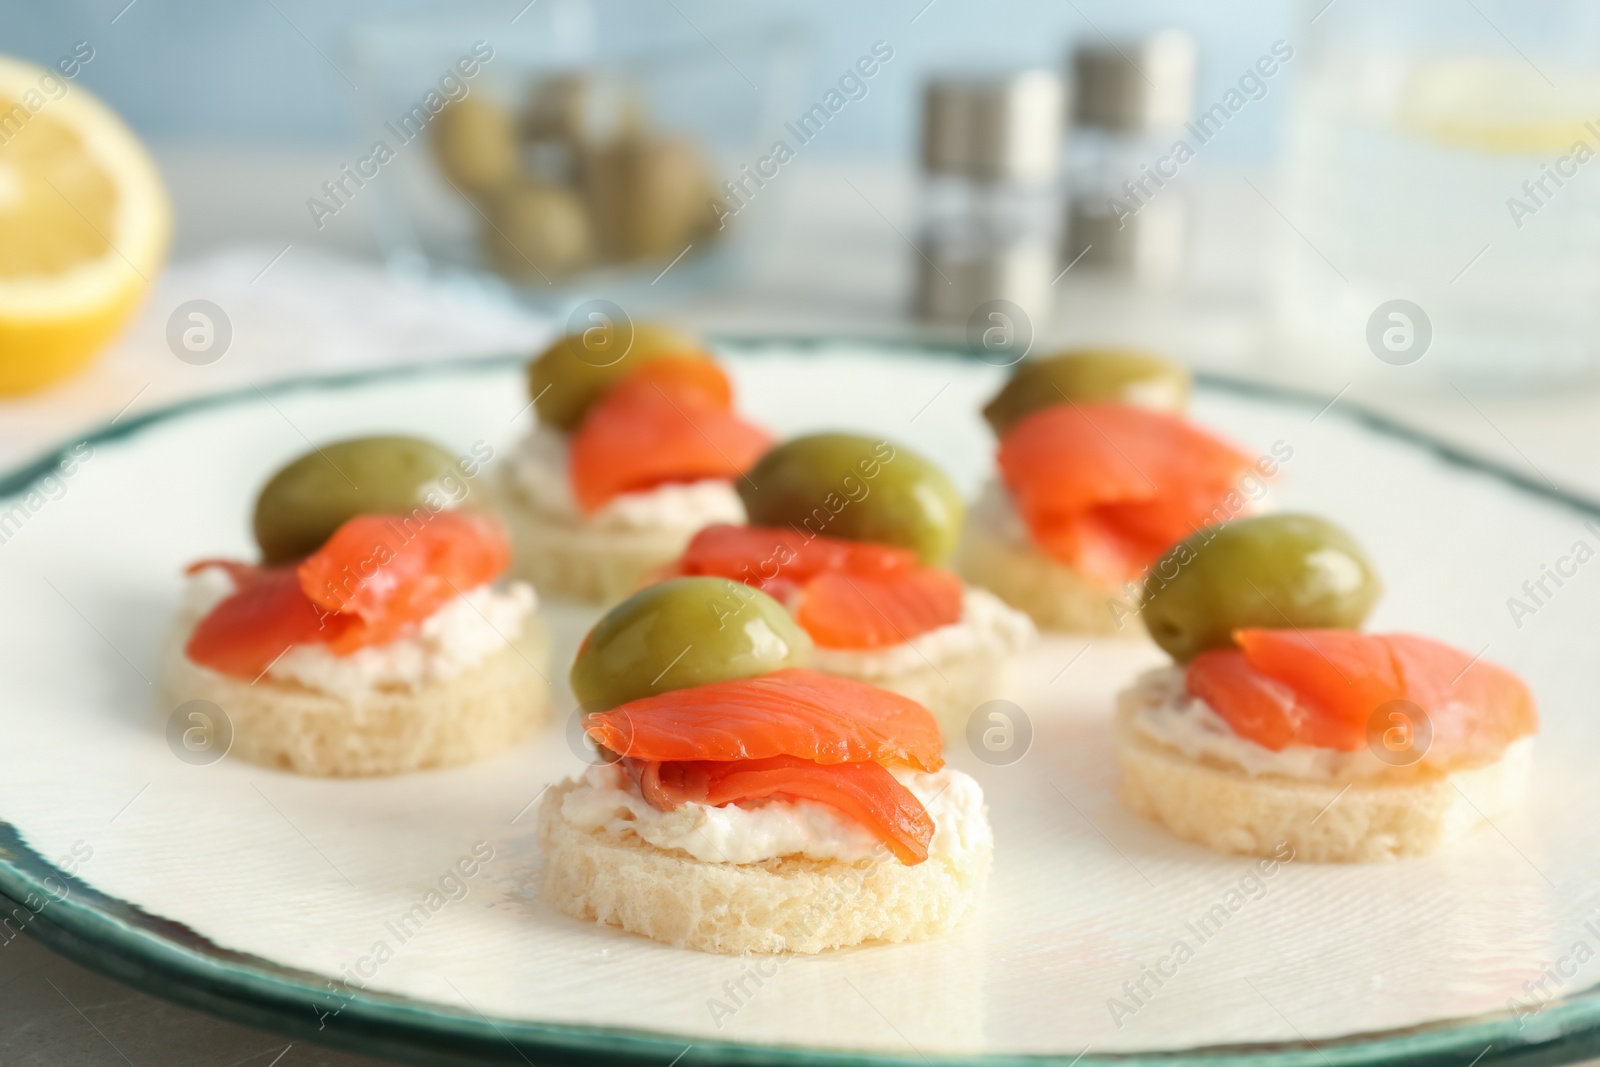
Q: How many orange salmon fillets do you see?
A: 6